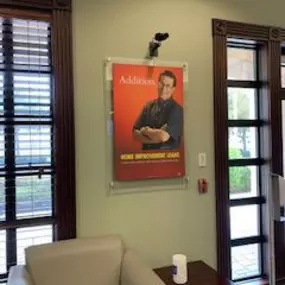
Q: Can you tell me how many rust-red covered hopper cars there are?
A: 0